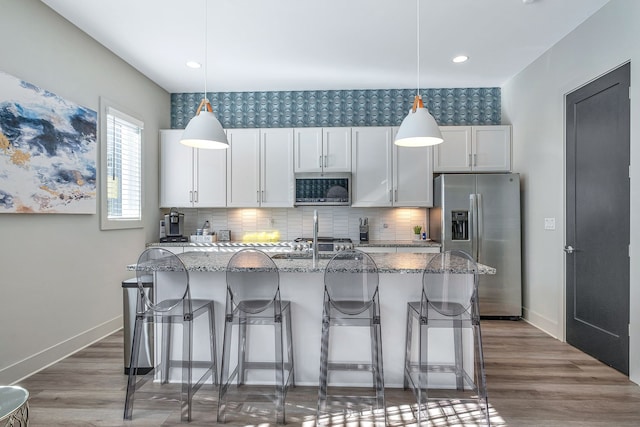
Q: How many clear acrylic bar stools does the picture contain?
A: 4